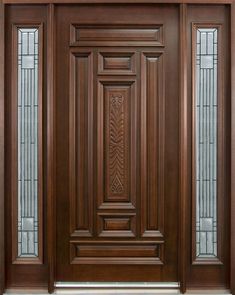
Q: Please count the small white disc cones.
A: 0